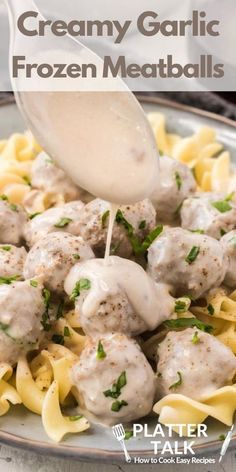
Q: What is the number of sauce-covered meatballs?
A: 14